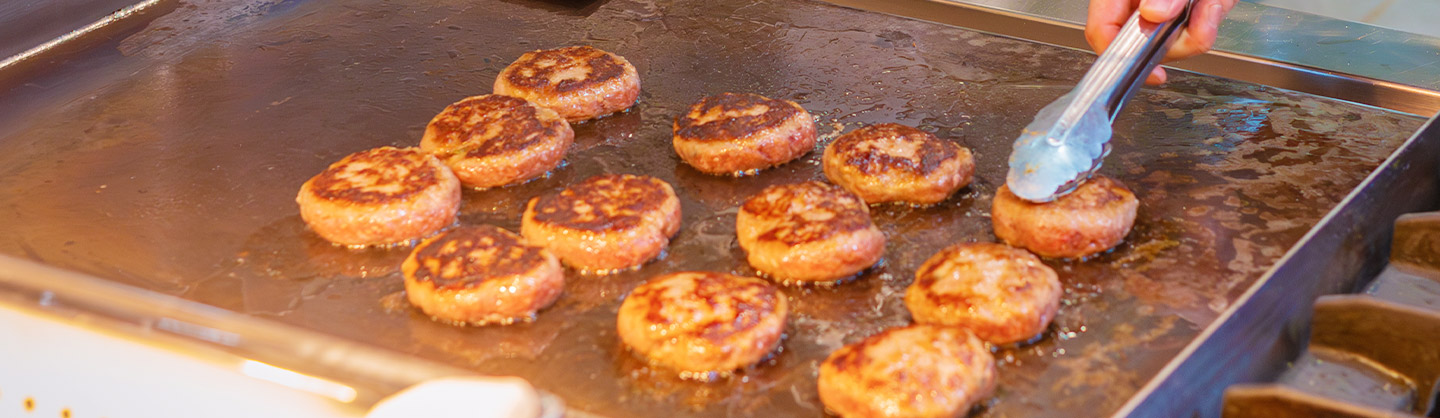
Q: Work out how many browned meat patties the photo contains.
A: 12